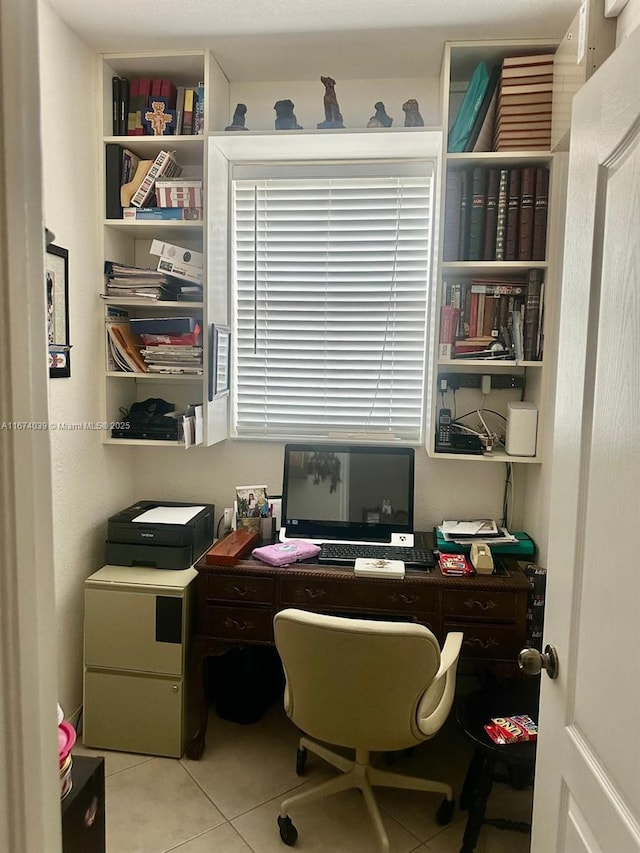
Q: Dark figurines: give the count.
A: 5